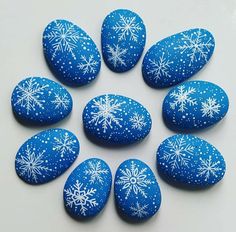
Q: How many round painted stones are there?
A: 10